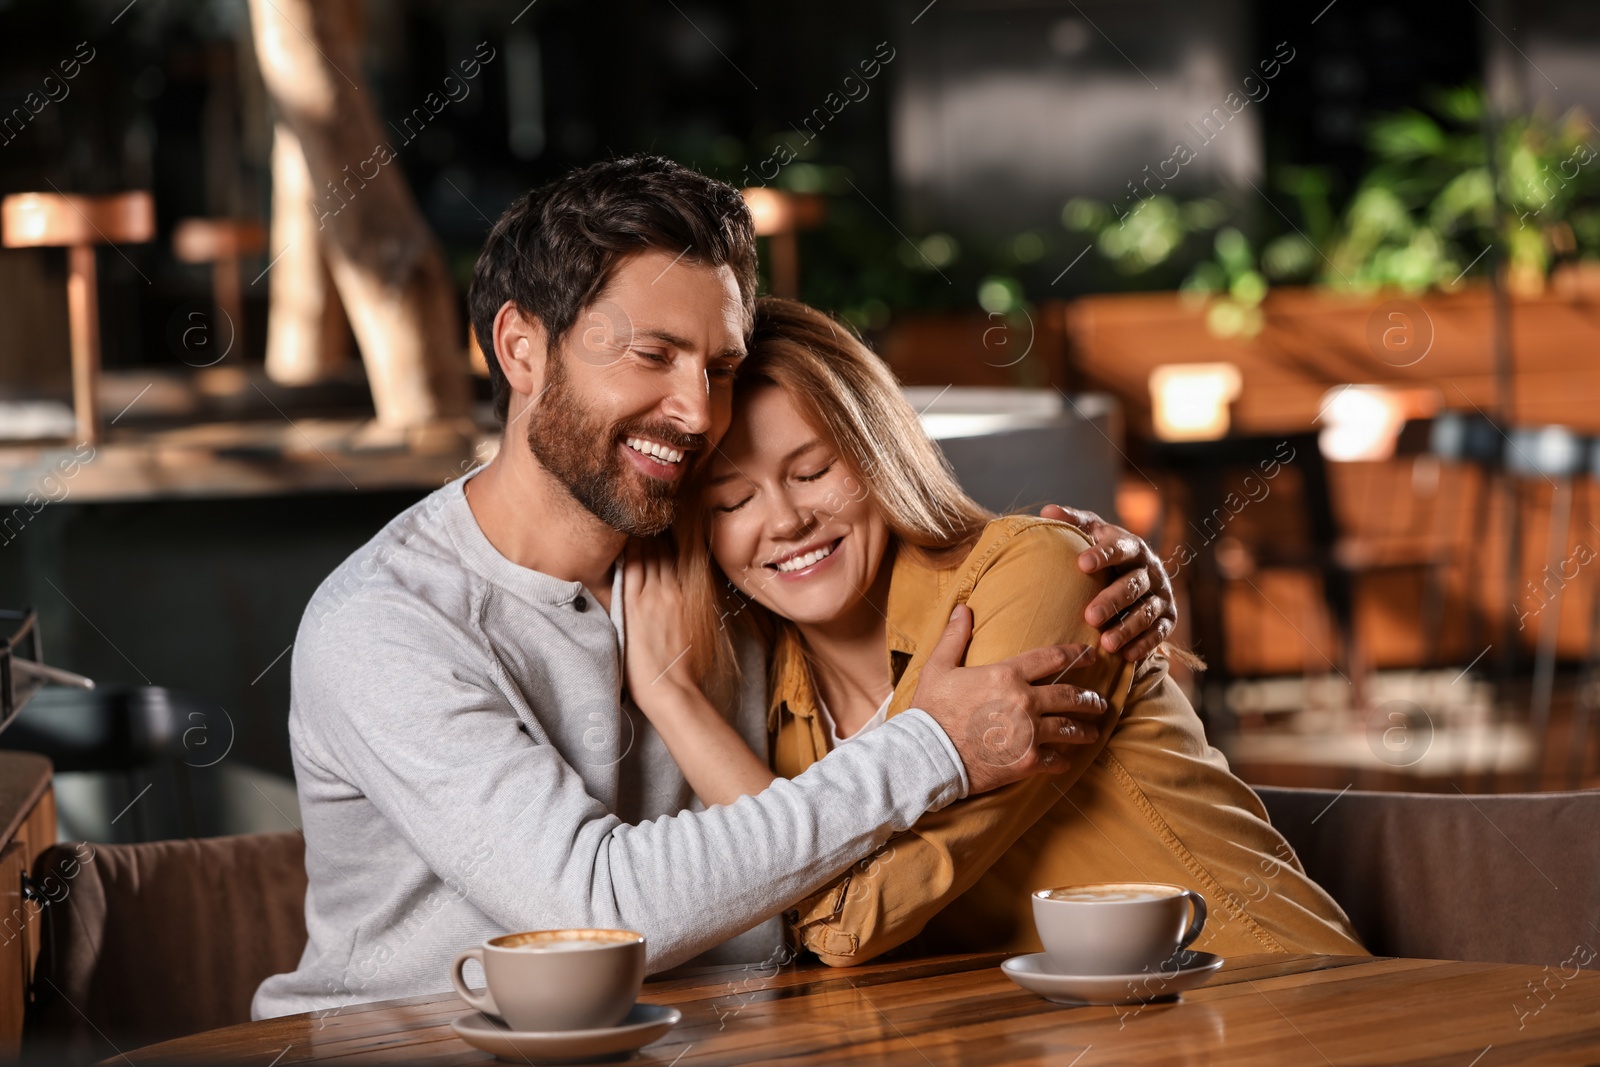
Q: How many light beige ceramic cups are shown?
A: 2